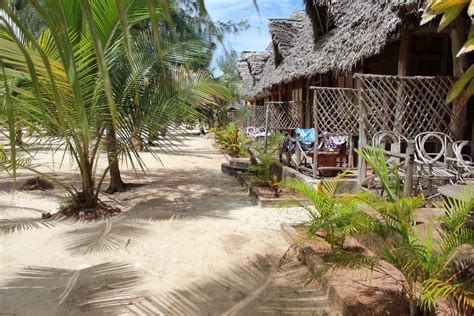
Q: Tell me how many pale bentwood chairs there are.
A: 3